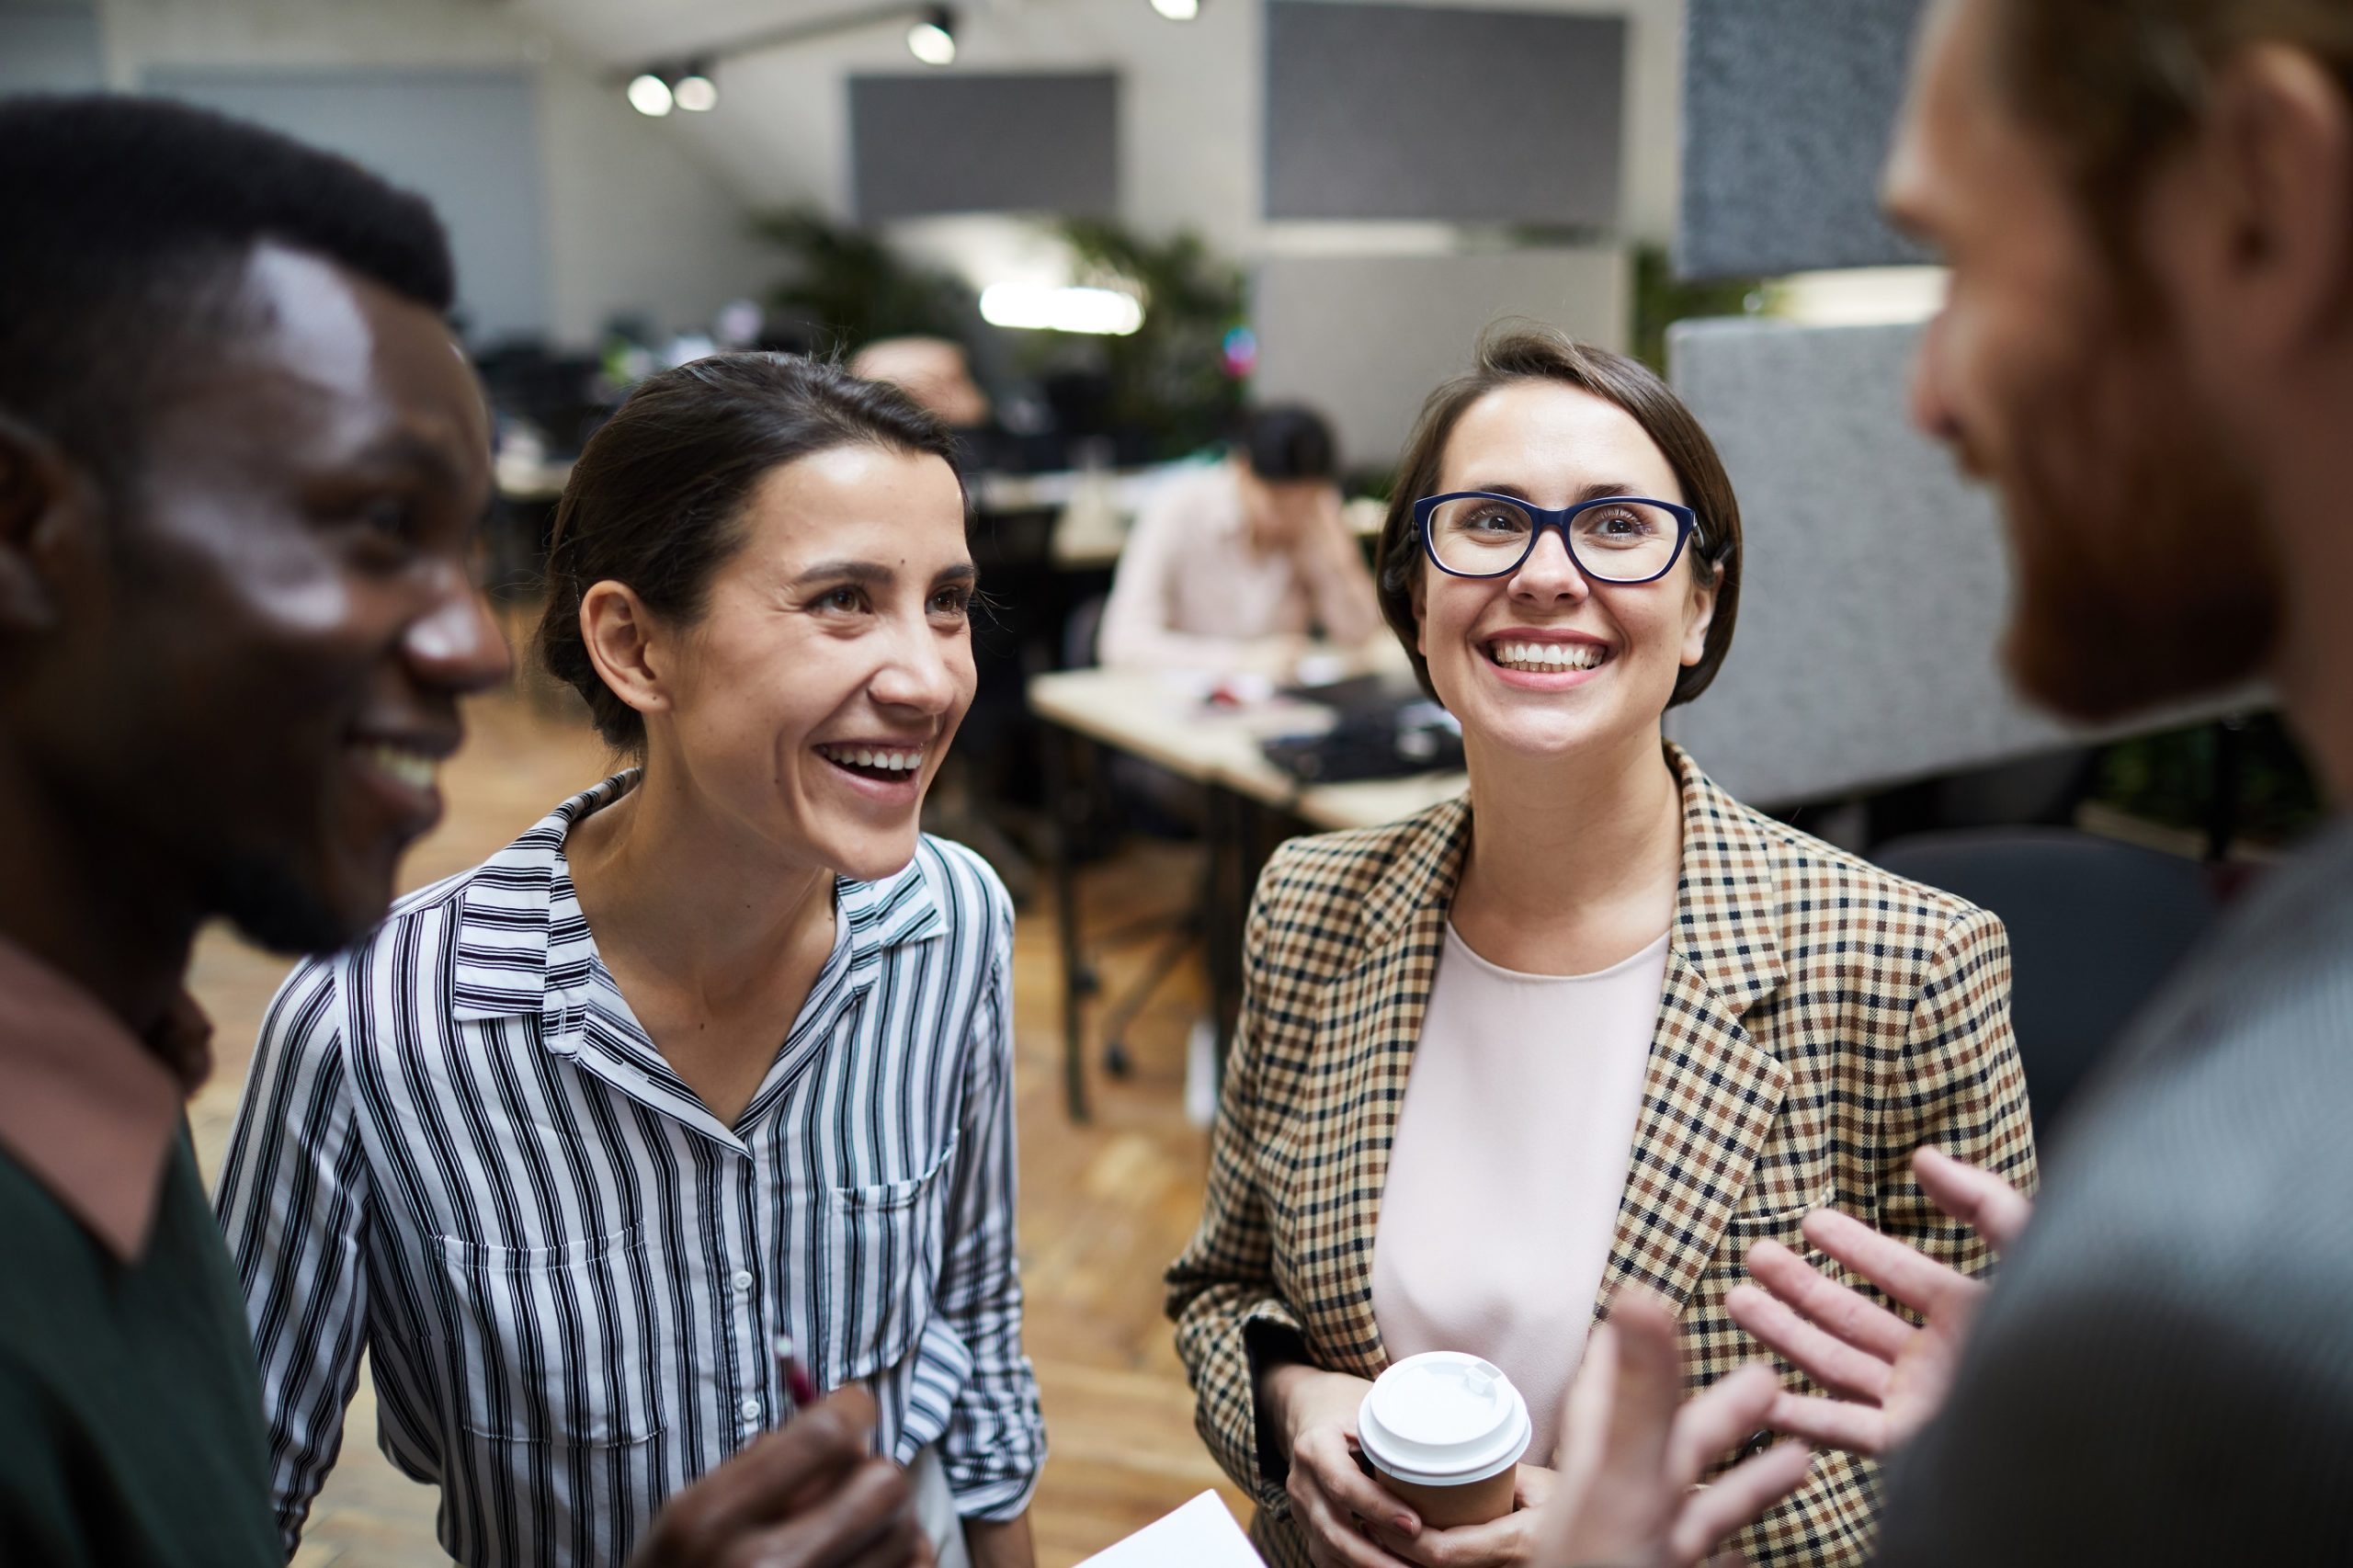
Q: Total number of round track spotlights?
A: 4